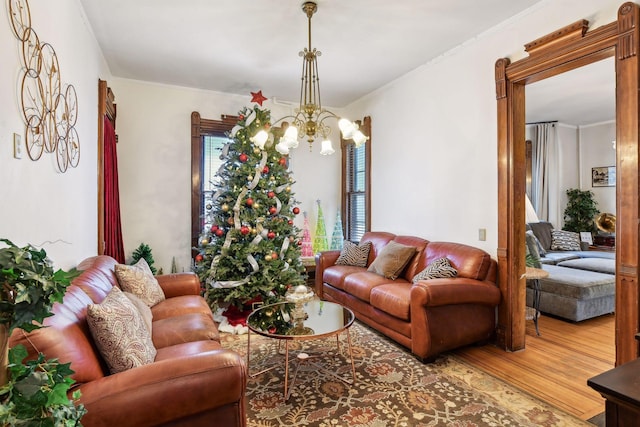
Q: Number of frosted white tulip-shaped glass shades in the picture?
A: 6